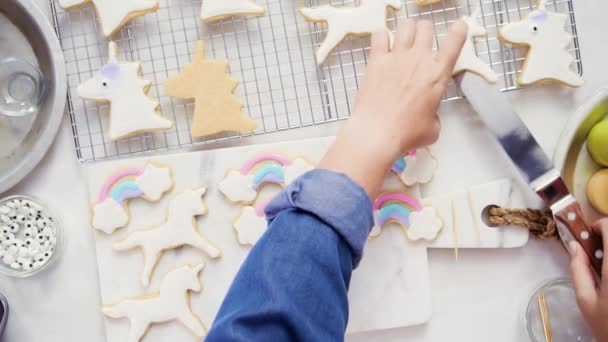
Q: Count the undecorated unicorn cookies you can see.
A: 1